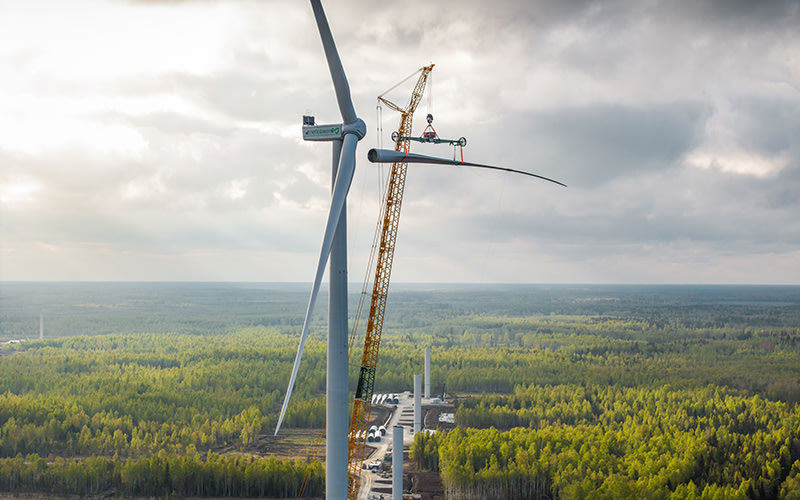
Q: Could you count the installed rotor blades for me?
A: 2